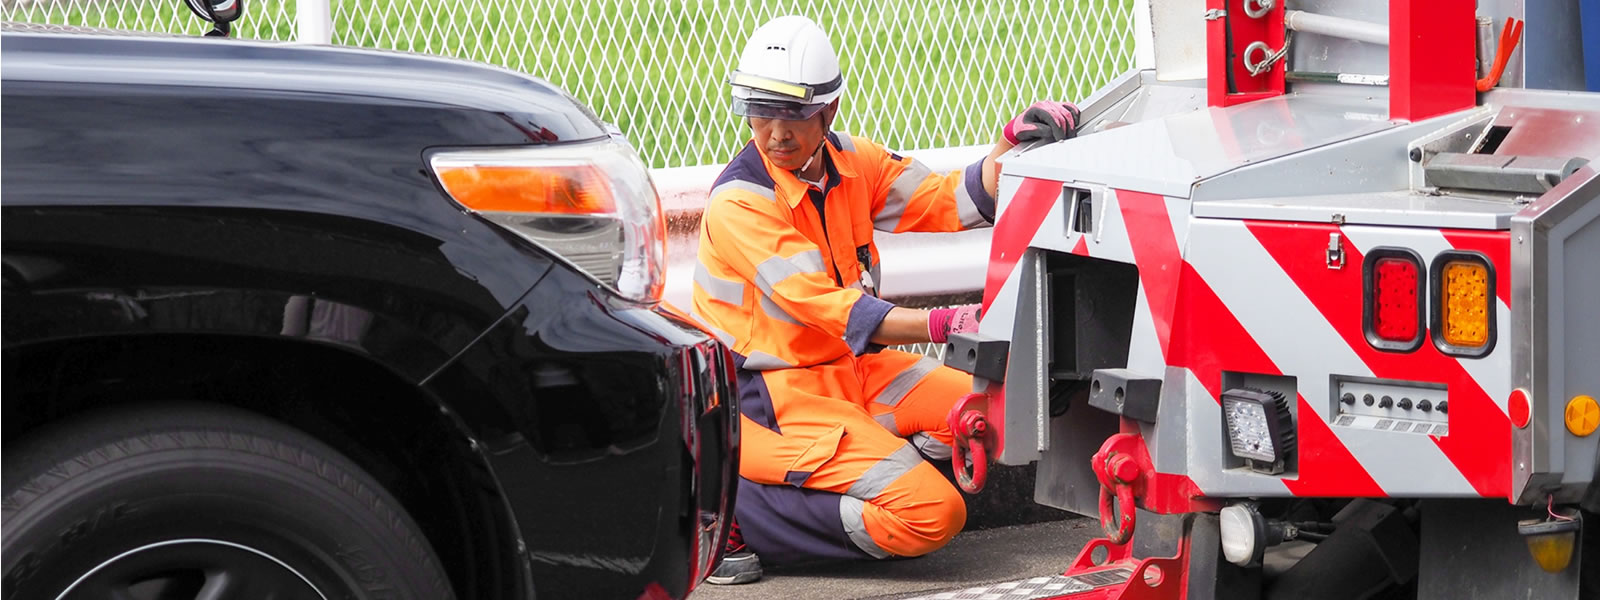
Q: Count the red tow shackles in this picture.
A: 2